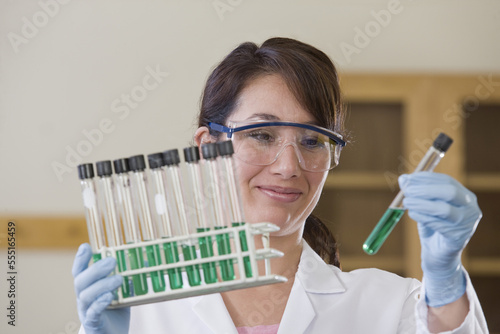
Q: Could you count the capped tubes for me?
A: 10